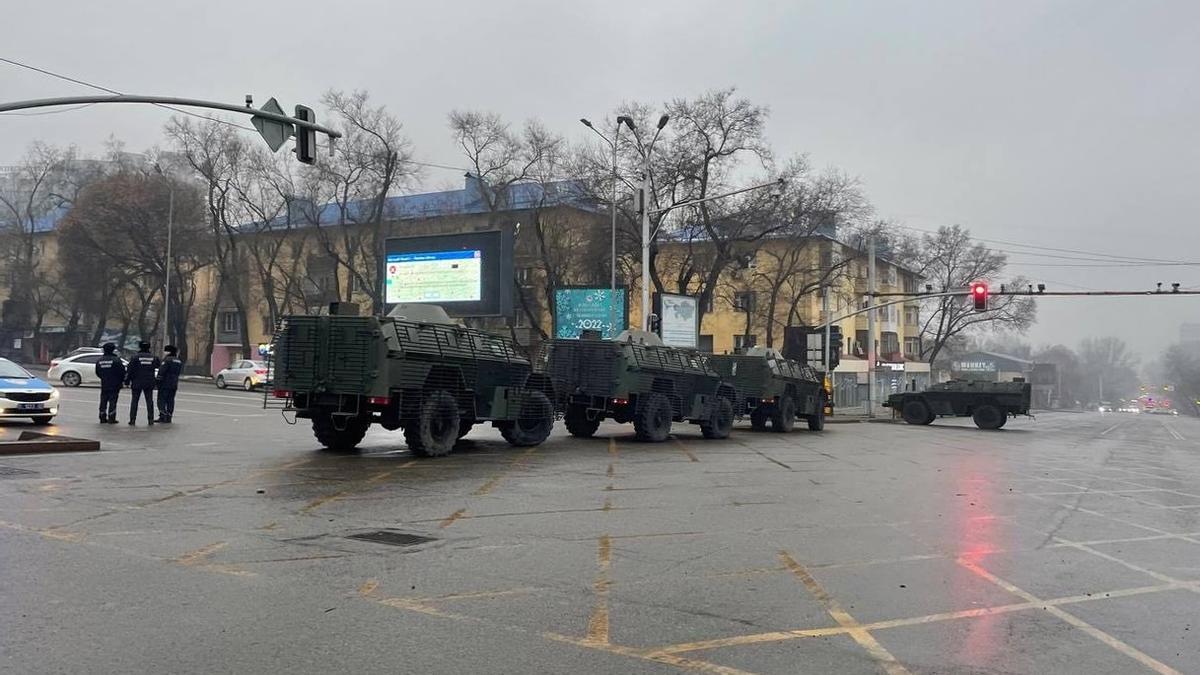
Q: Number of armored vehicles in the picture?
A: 4